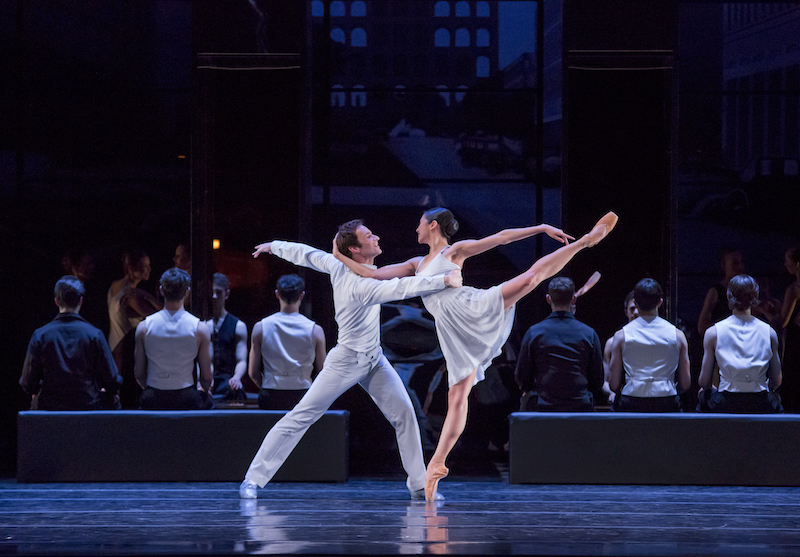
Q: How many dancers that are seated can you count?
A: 6